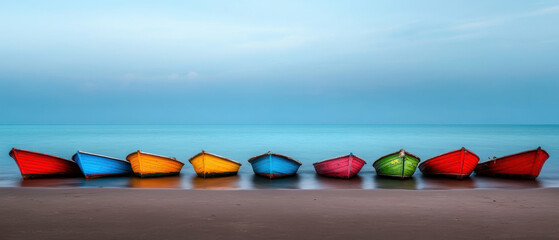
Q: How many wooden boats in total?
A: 9